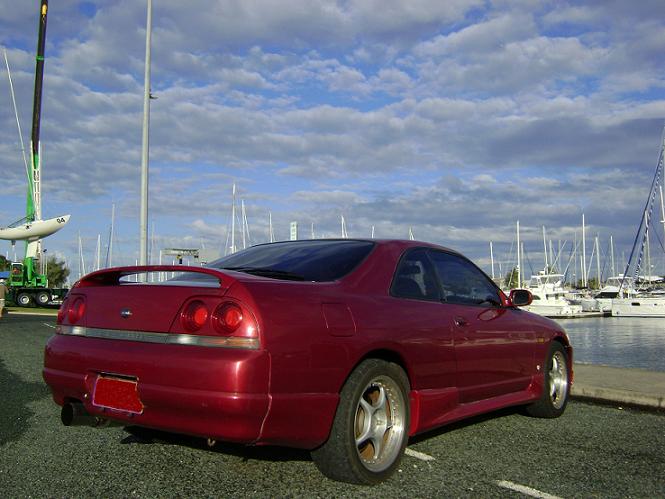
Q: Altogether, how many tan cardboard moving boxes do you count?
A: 0